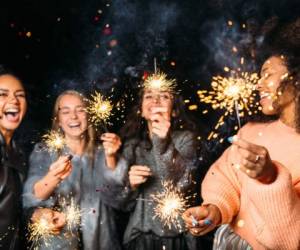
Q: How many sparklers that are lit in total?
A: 7